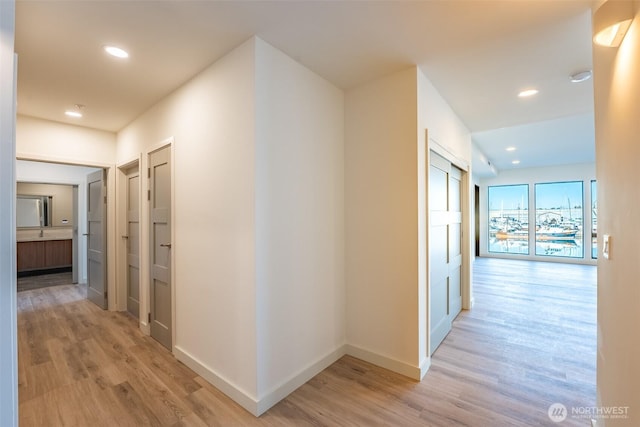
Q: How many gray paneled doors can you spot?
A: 3